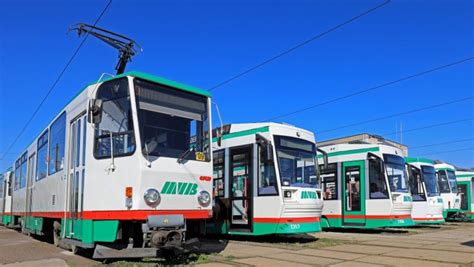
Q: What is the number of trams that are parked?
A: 6